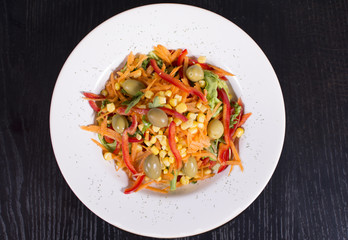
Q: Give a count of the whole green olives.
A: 7